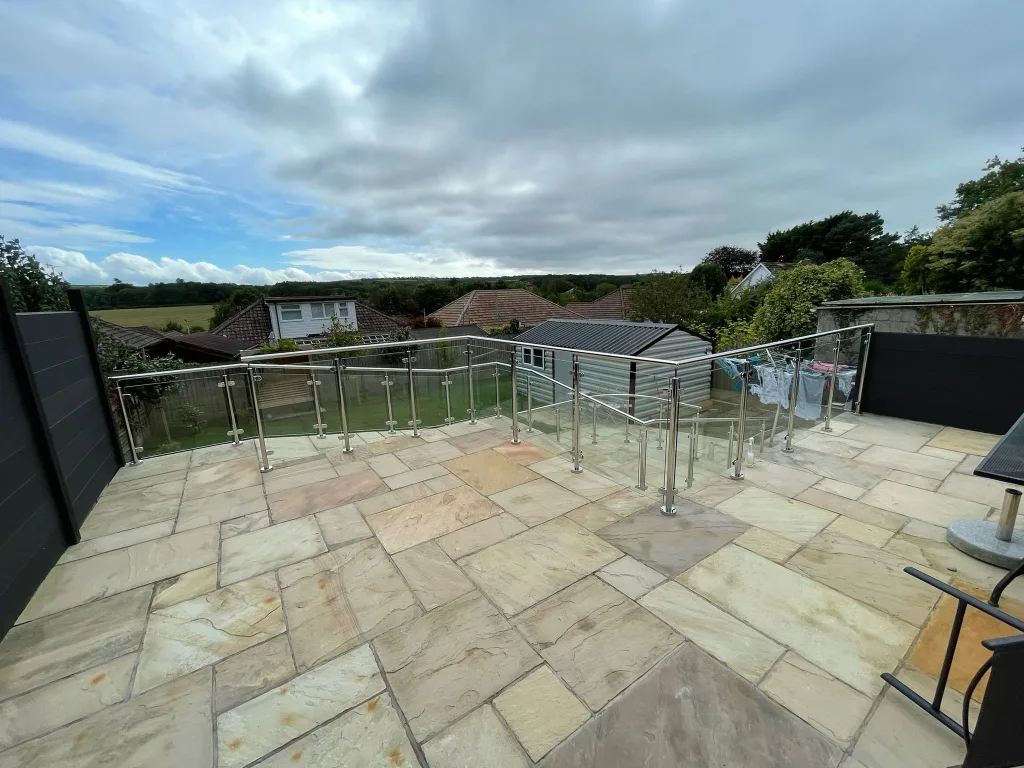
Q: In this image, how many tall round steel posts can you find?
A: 11